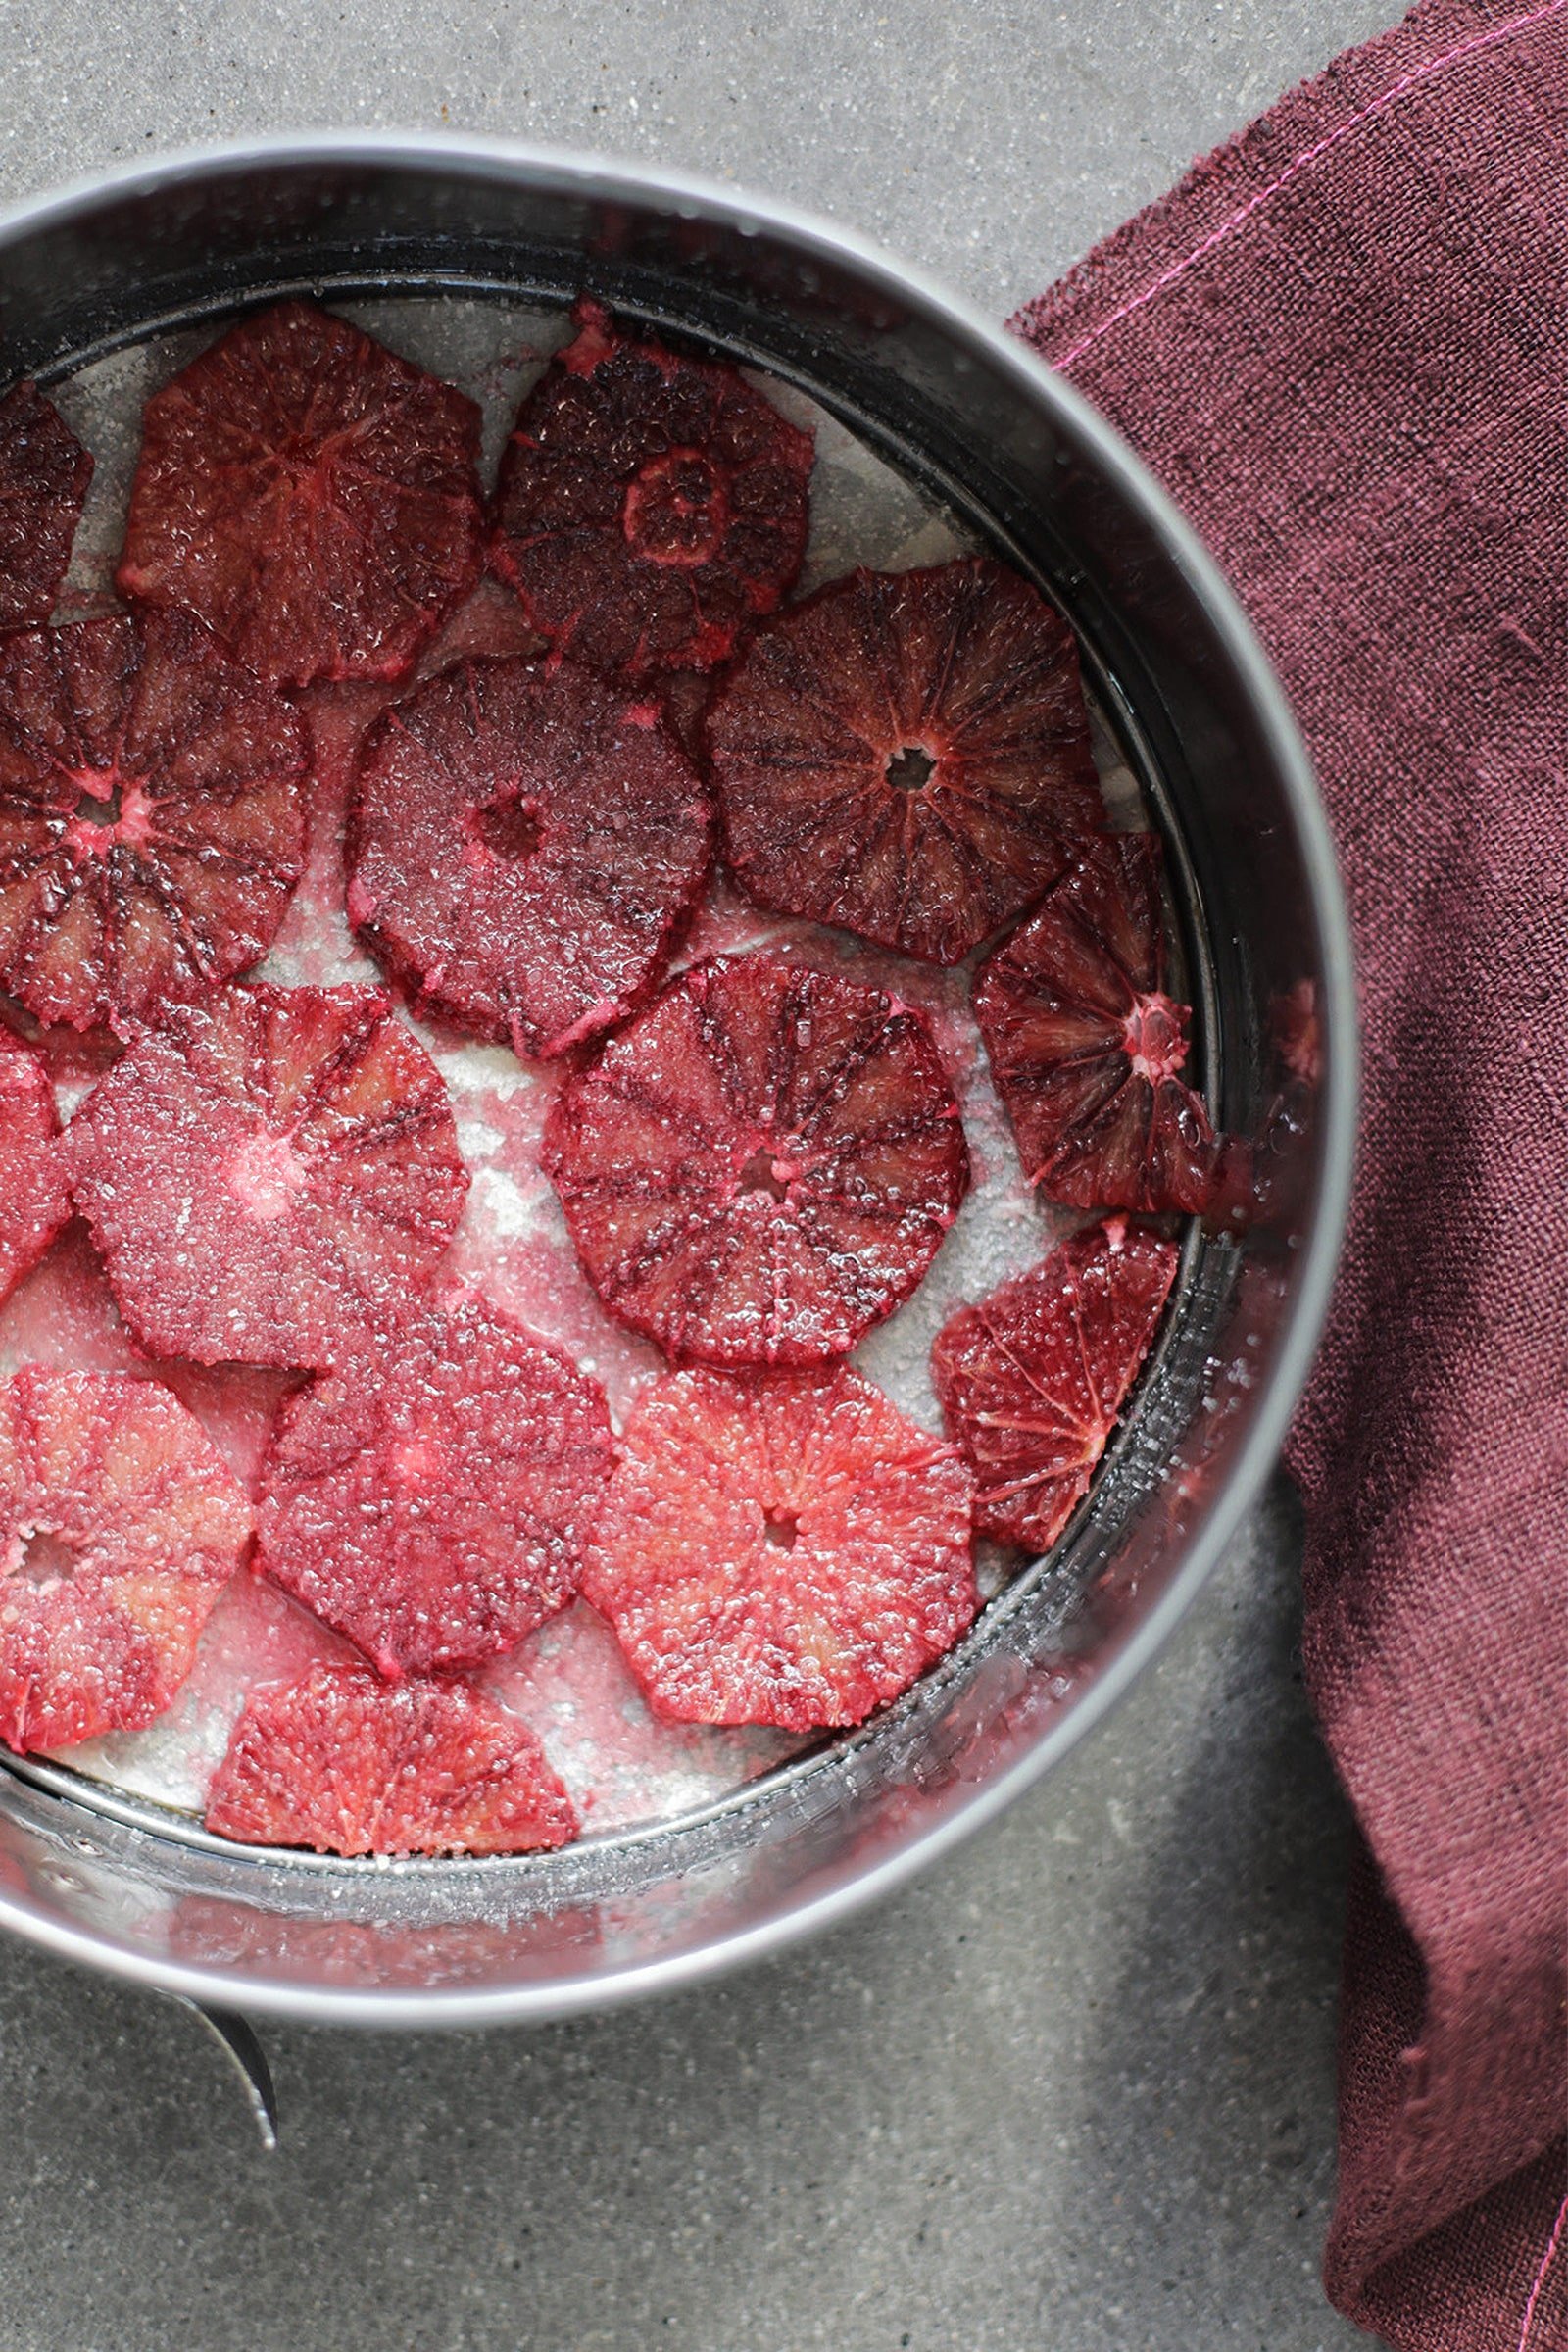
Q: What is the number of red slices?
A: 15